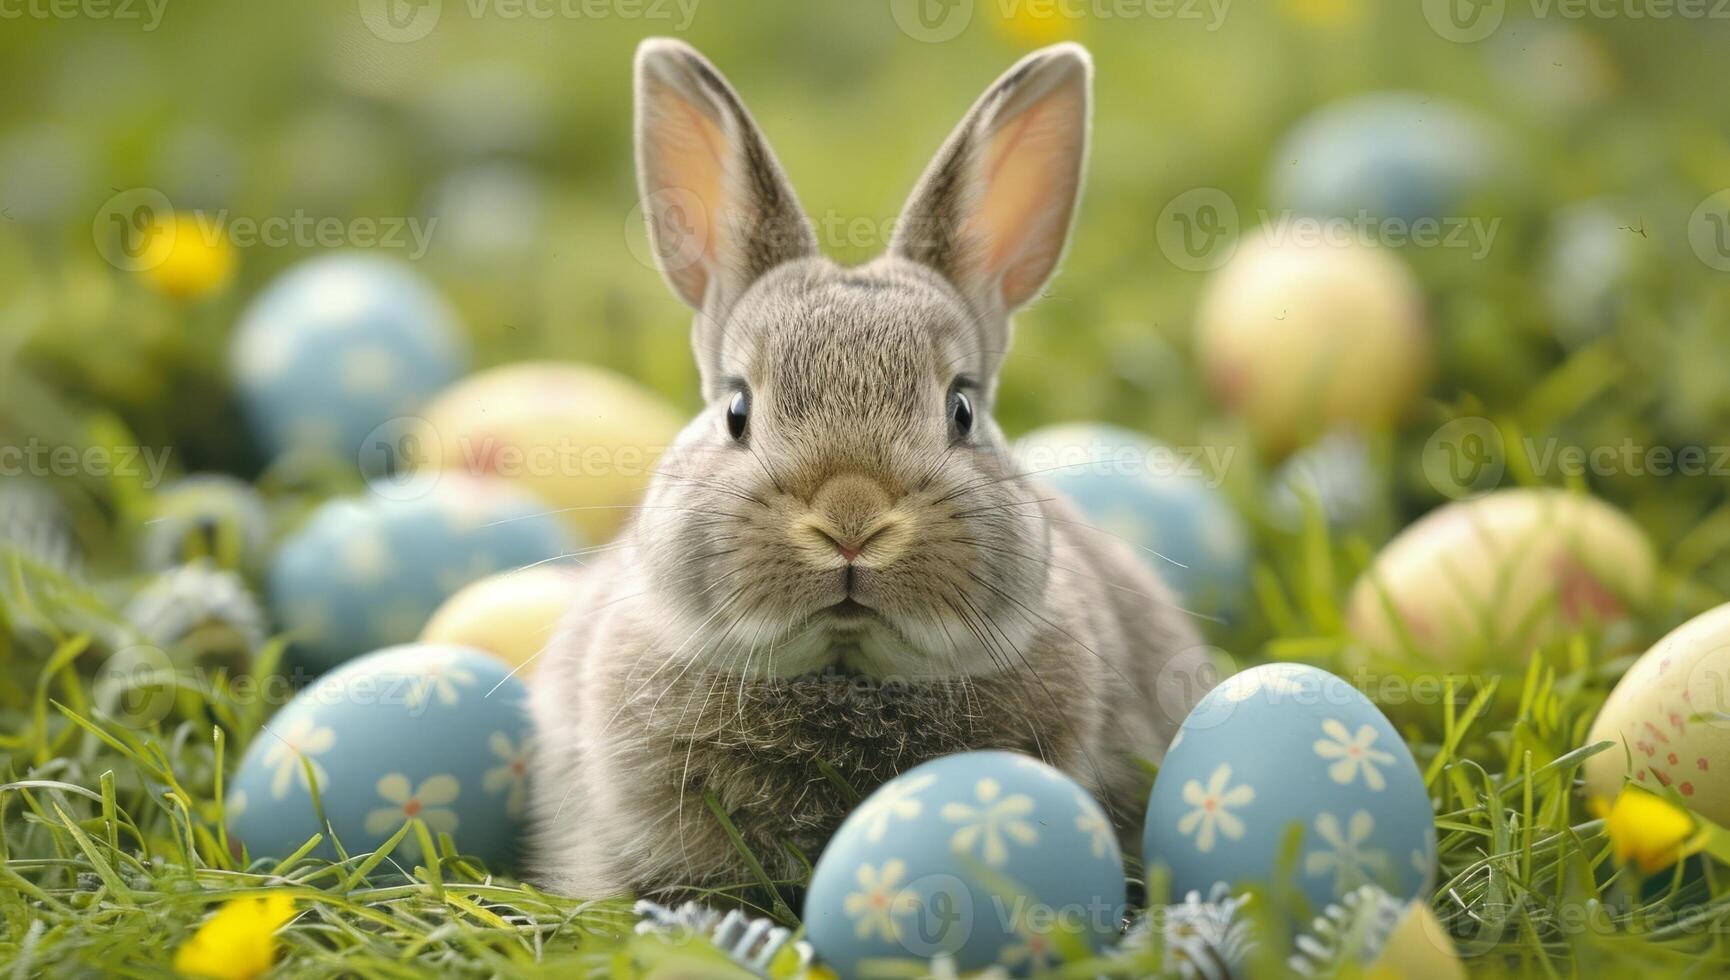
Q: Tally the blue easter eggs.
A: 7